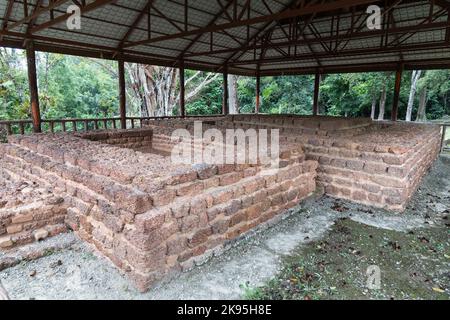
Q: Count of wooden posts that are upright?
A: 7